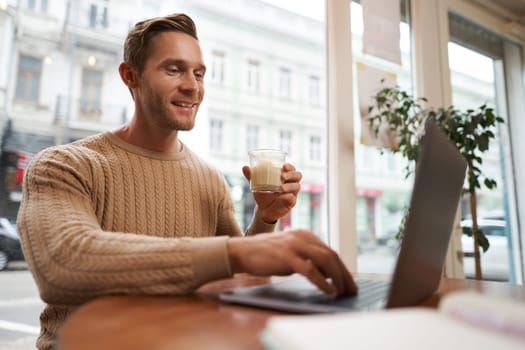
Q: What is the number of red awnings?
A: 2